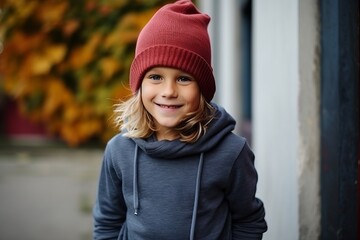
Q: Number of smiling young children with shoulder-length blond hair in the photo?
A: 1